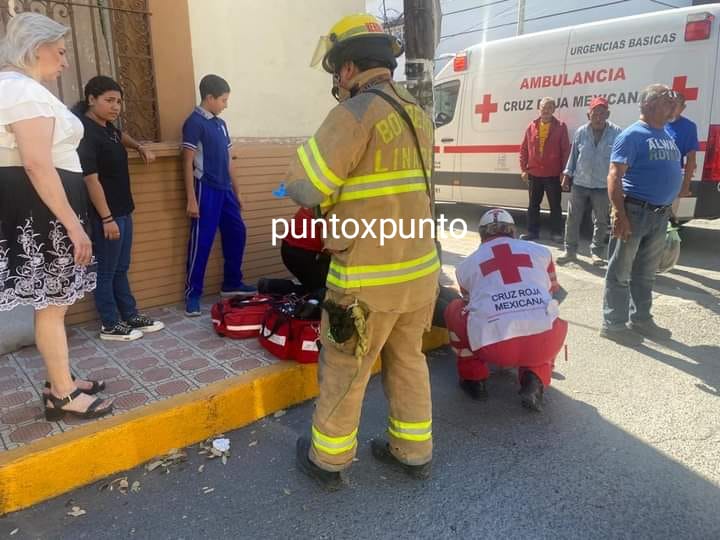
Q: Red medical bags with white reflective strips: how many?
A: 2